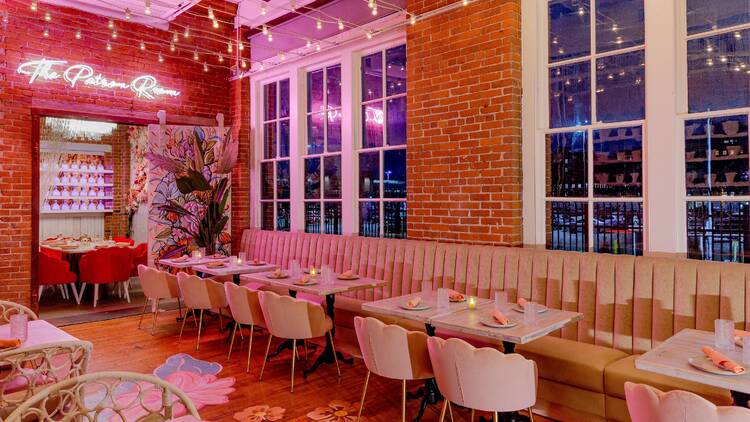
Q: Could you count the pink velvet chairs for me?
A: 7